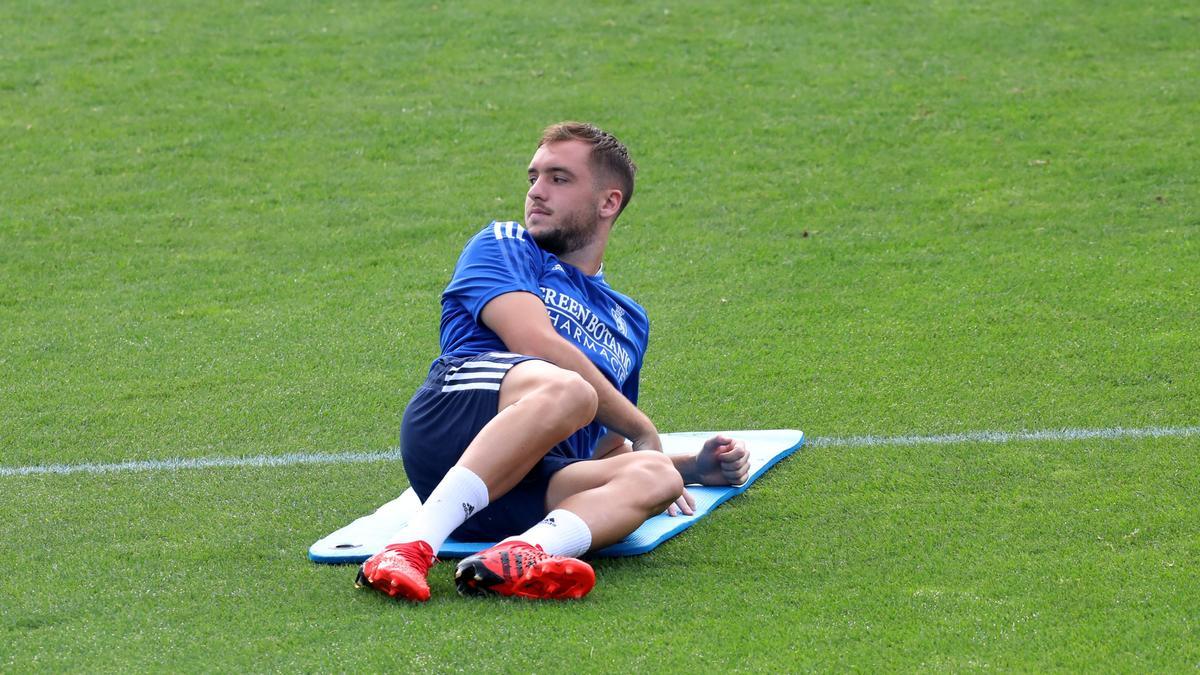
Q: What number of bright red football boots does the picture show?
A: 2